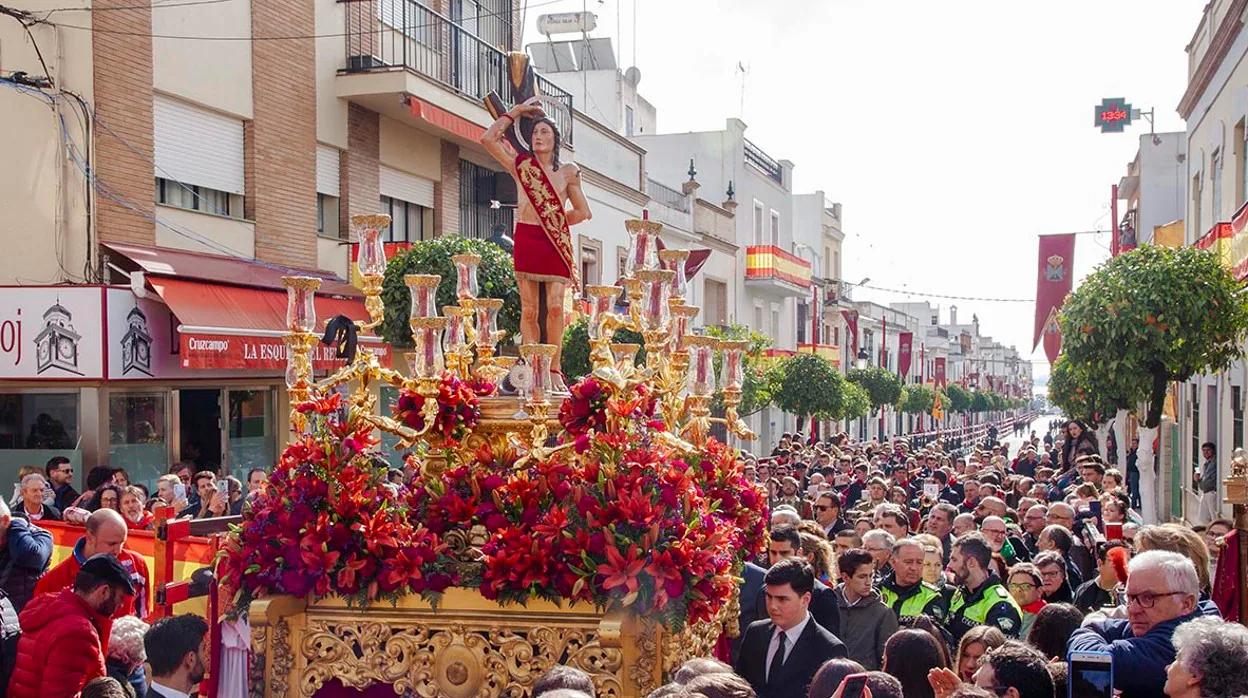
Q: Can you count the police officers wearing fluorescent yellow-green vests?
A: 2